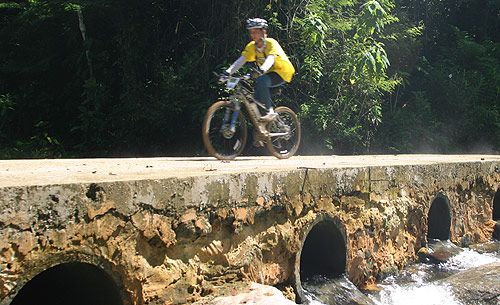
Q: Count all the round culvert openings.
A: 4